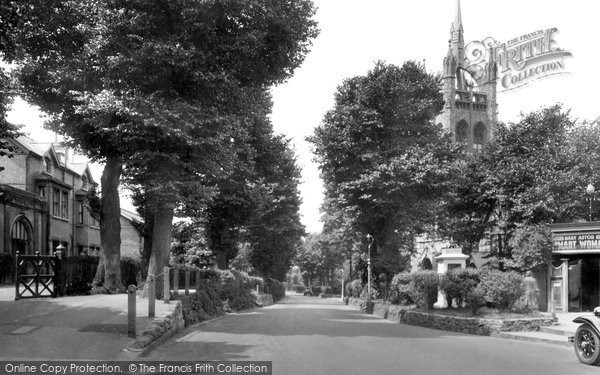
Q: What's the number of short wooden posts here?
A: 6